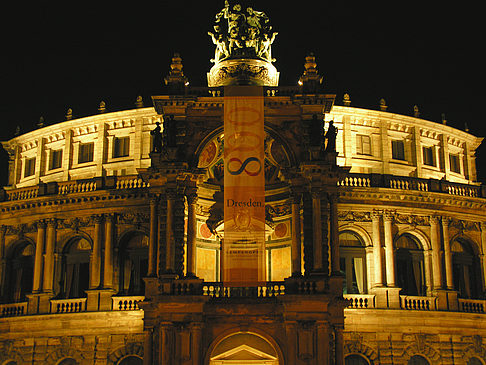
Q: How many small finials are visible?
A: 10